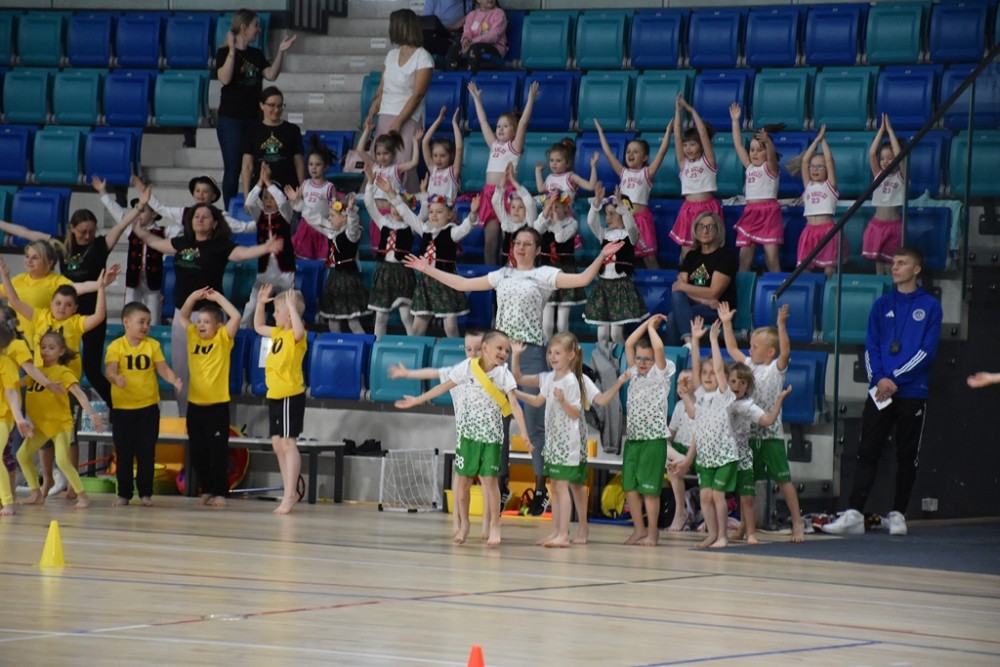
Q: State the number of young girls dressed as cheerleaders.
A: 10